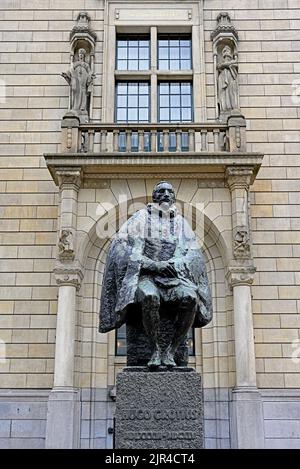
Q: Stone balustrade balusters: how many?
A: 11